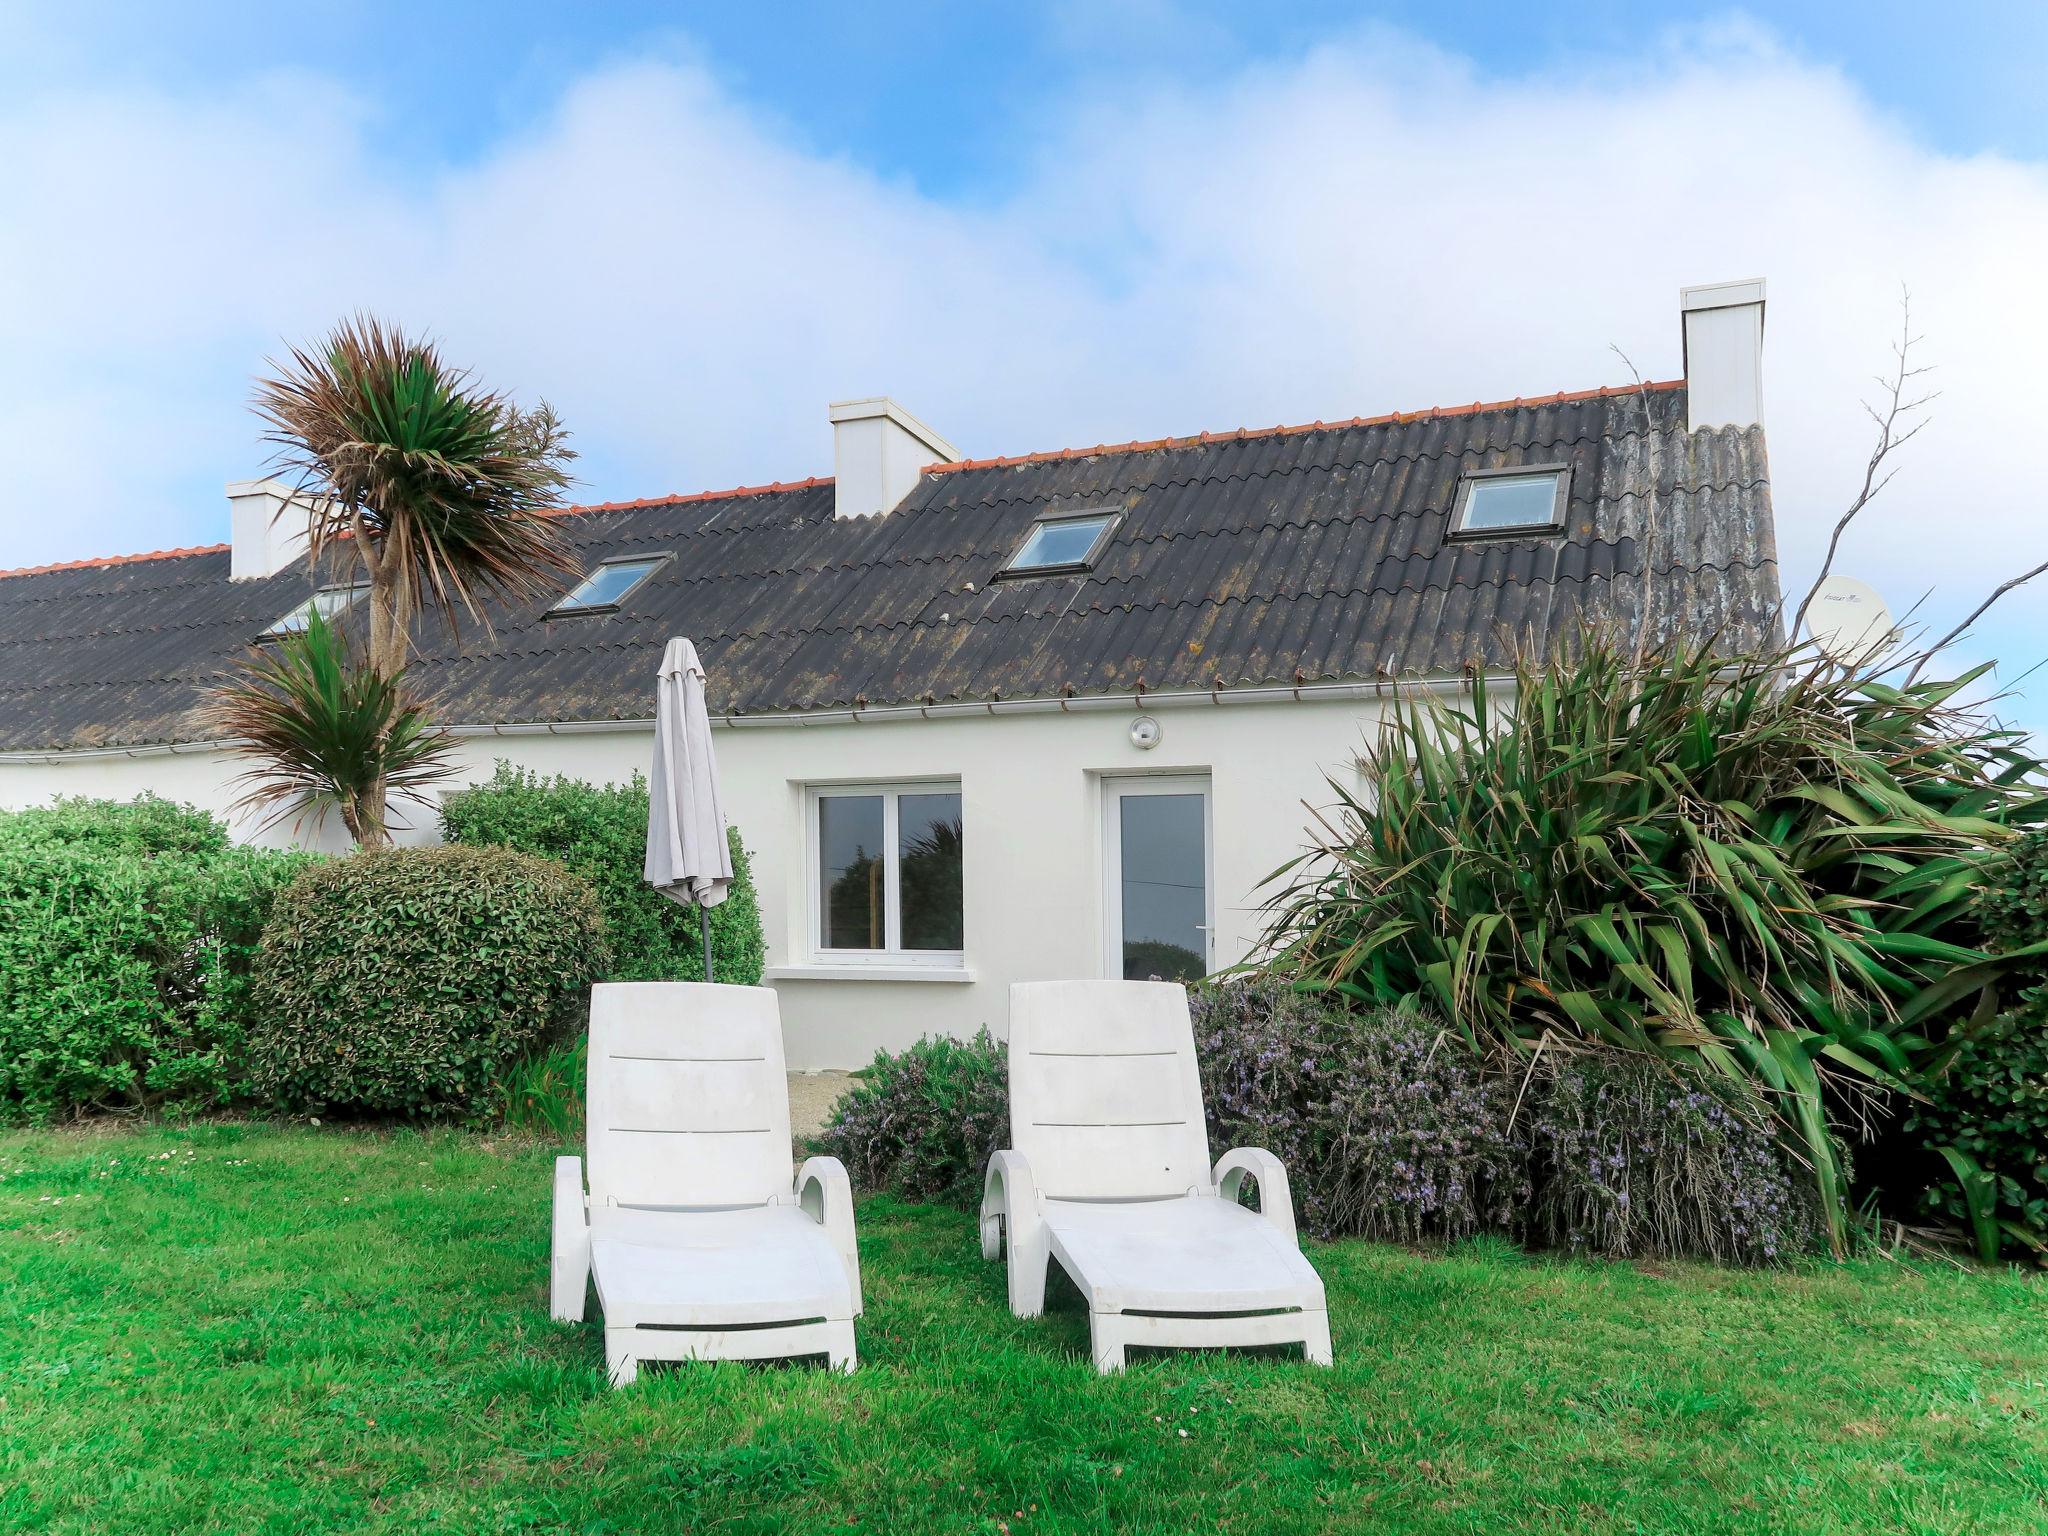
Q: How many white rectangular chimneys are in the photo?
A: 3